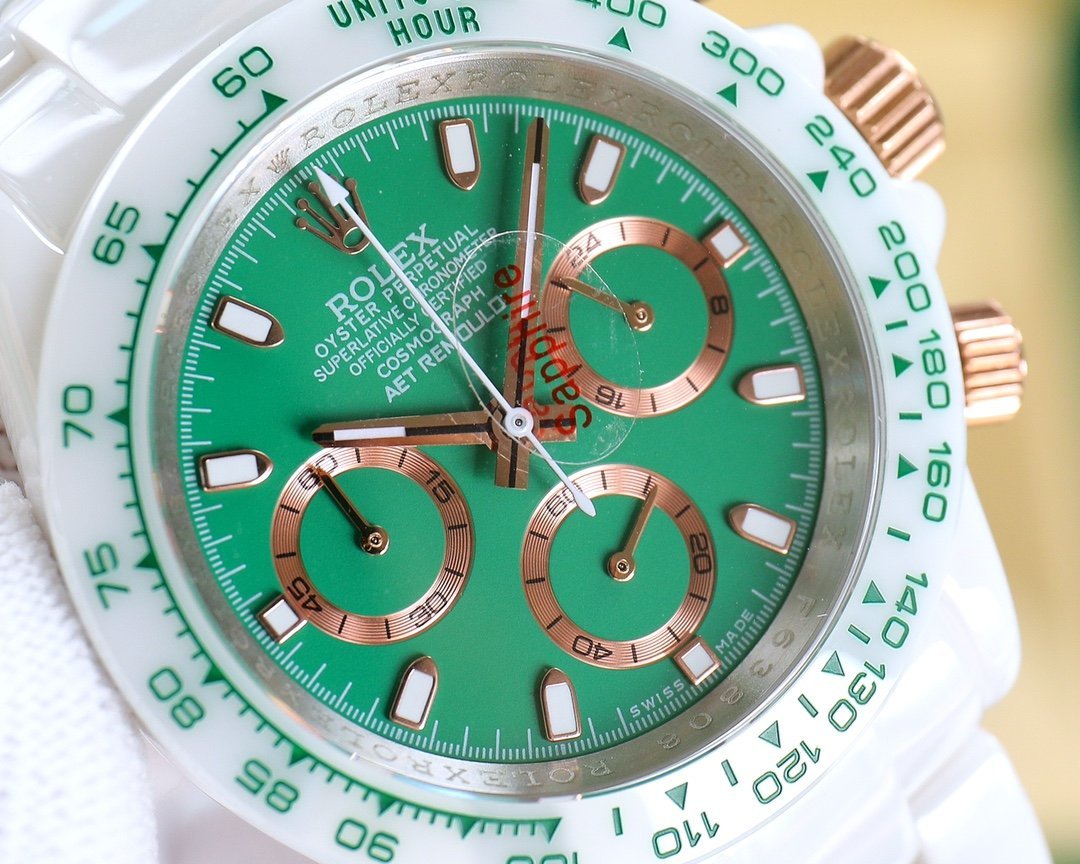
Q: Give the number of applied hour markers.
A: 11